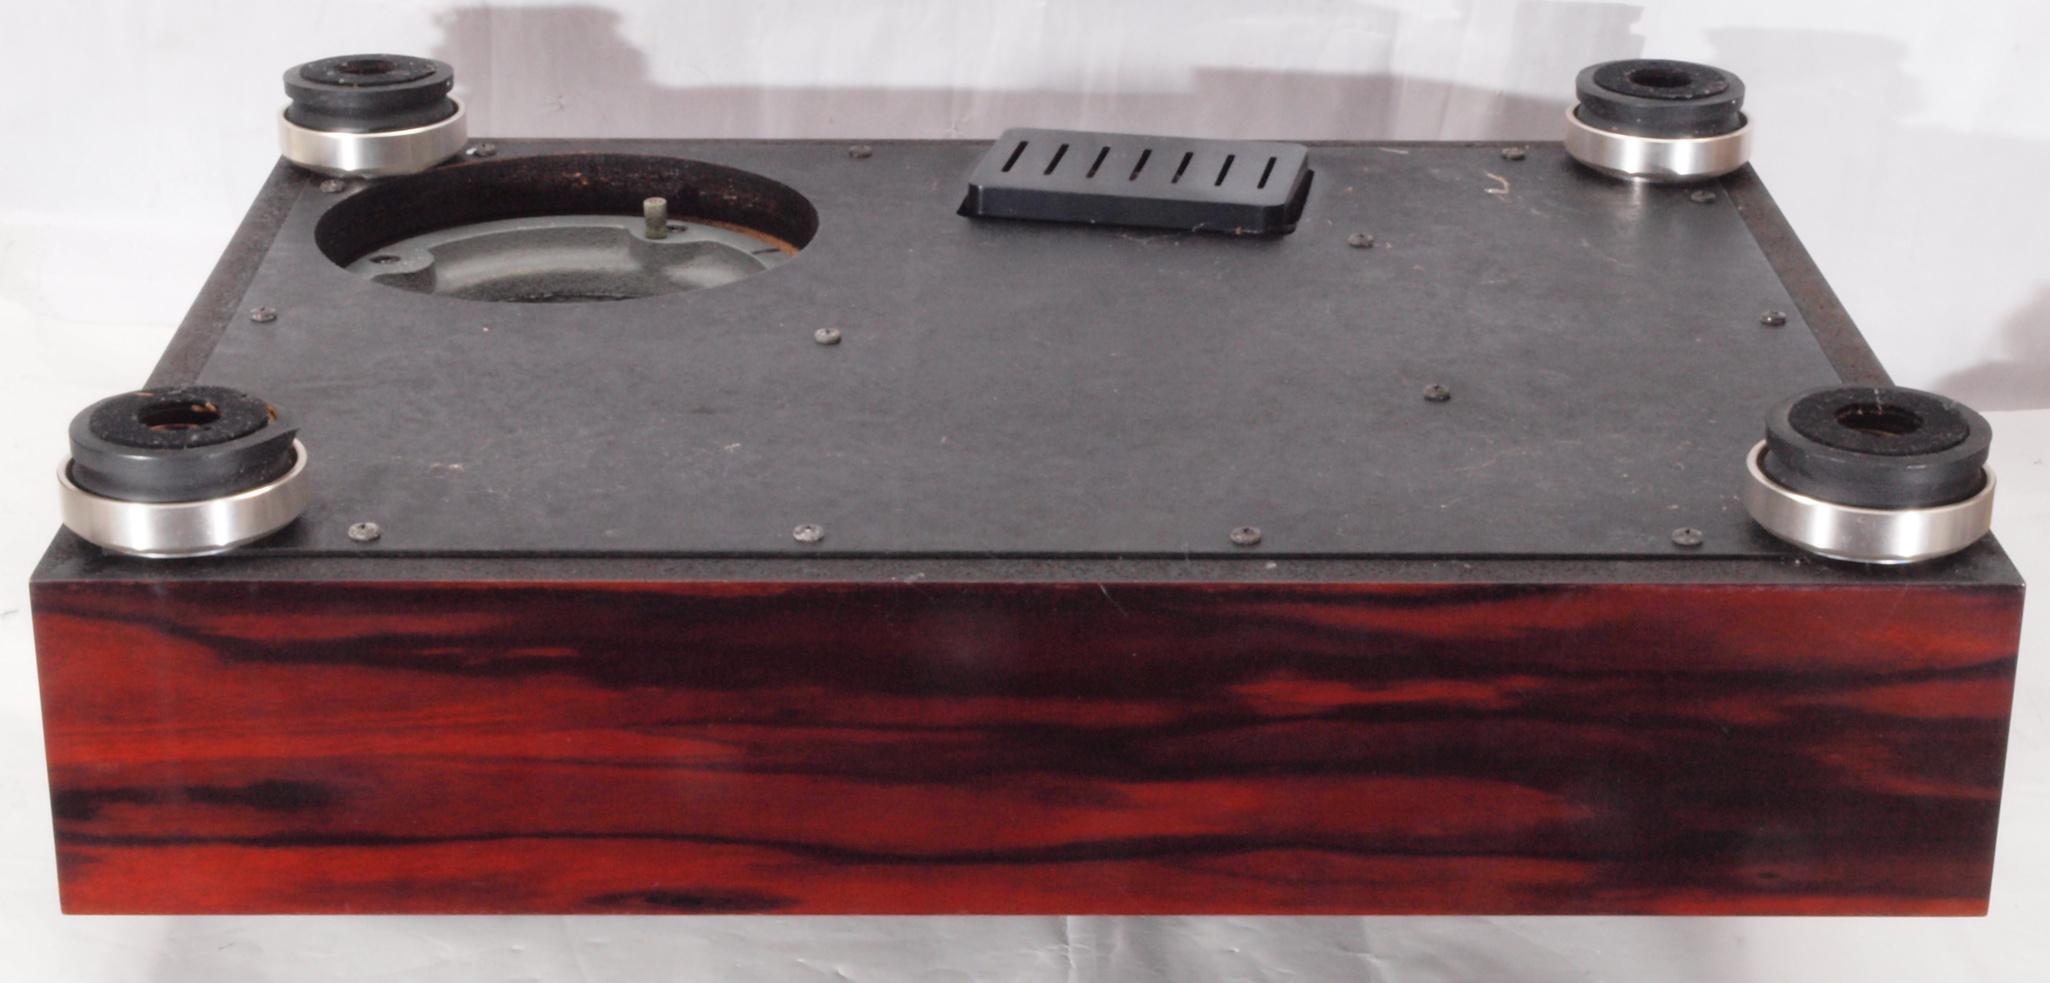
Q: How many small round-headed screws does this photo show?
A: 14